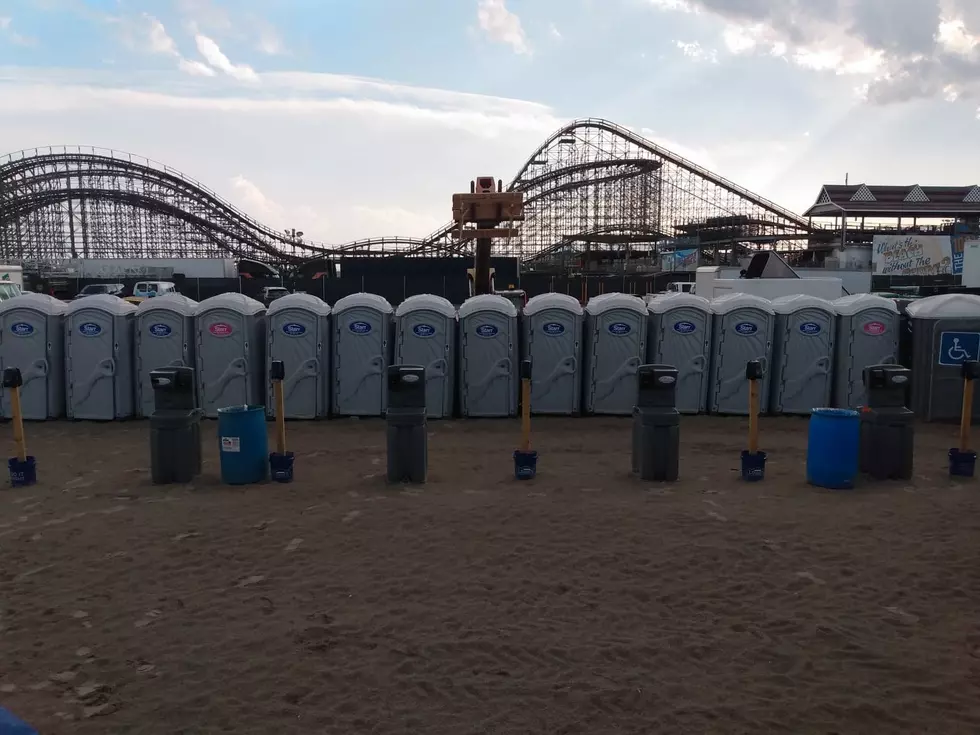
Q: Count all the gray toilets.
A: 15